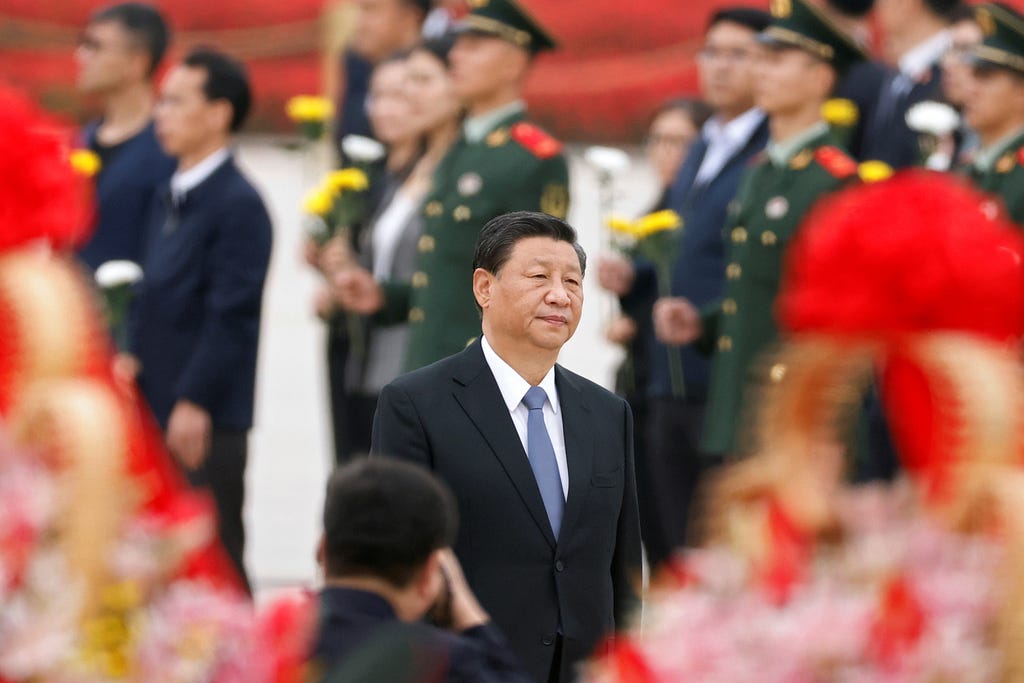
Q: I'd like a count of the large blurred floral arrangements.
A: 2